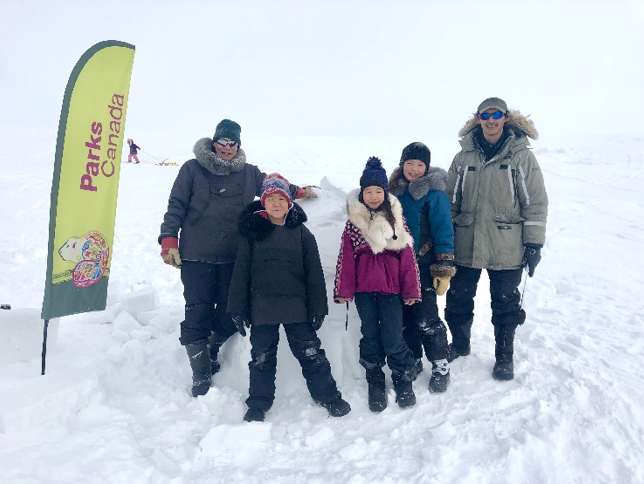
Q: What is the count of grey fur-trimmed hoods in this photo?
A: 2